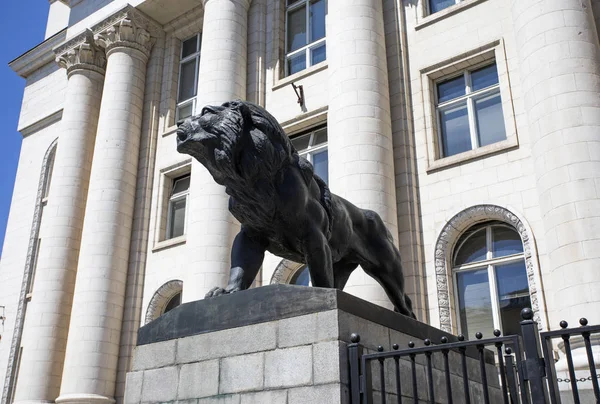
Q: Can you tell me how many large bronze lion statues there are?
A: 1